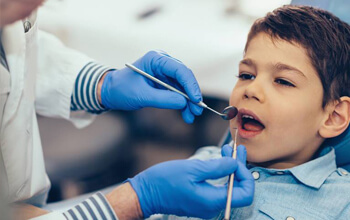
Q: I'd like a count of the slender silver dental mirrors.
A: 1